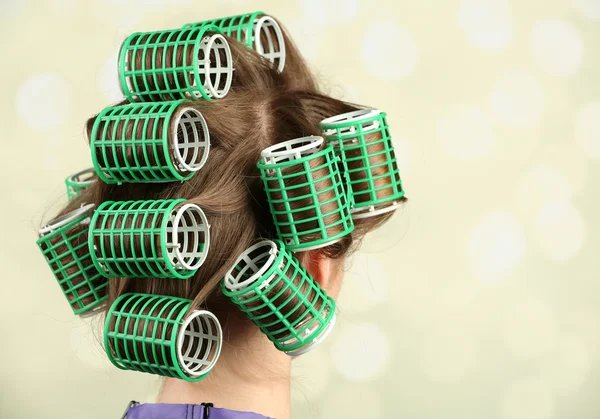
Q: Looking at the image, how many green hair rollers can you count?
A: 10